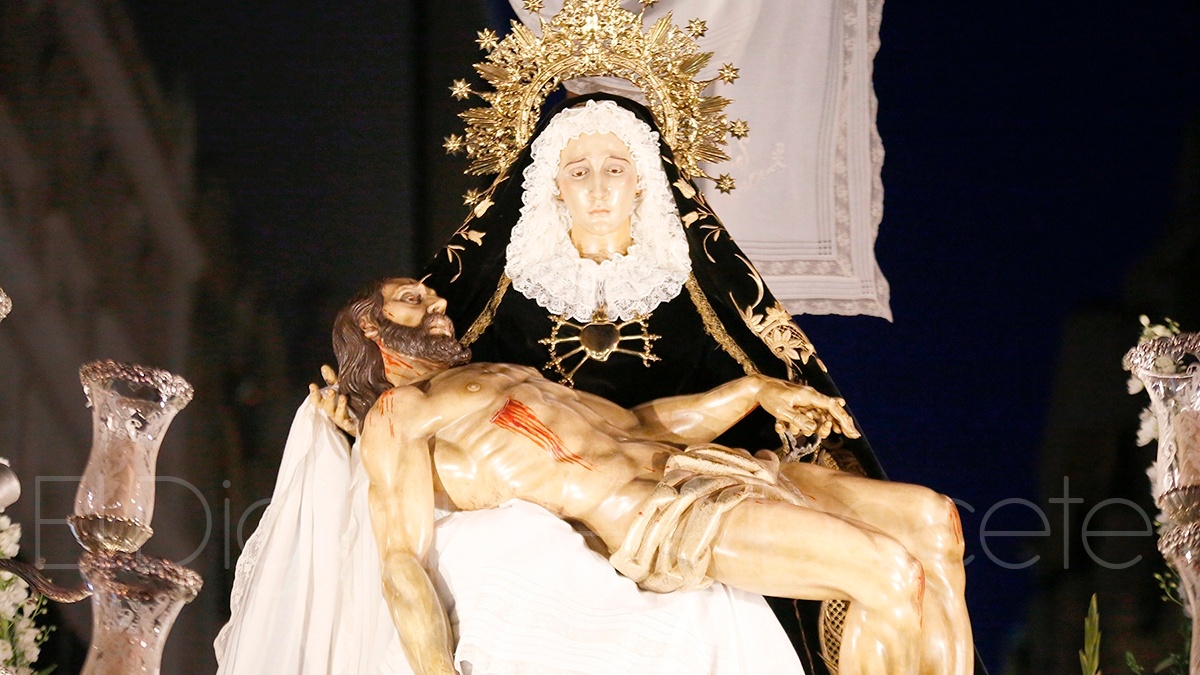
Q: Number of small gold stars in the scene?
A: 10